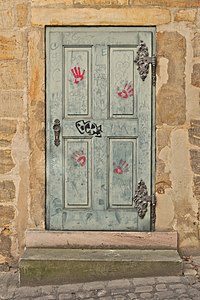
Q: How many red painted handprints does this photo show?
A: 4